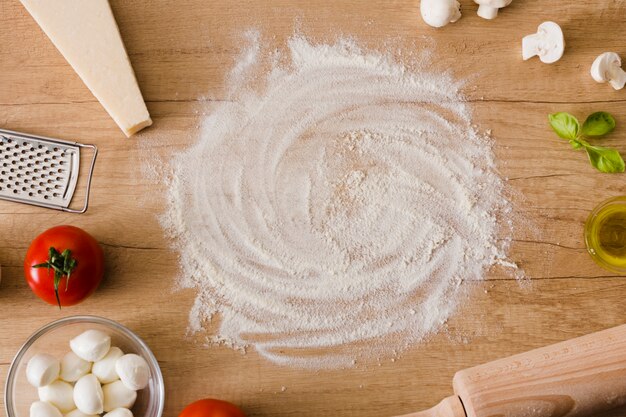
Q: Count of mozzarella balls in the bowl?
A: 11